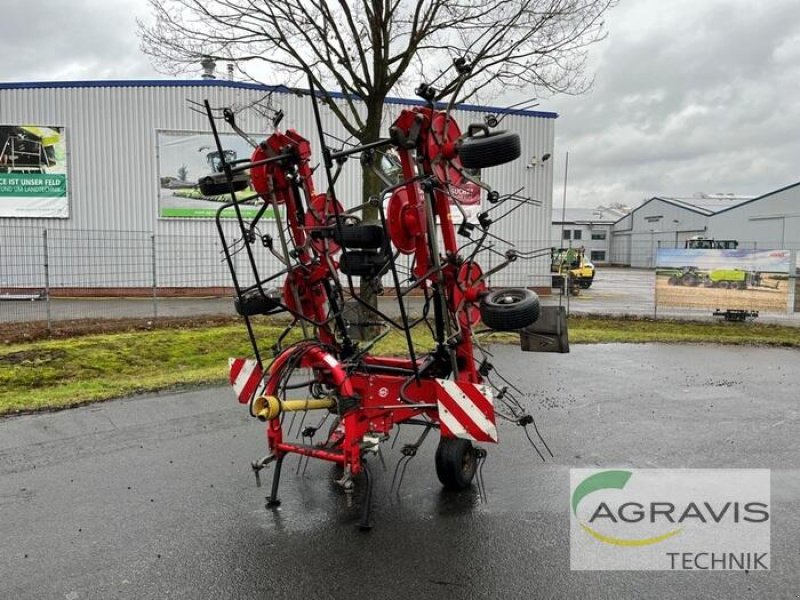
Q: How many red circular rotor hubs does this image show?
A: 6